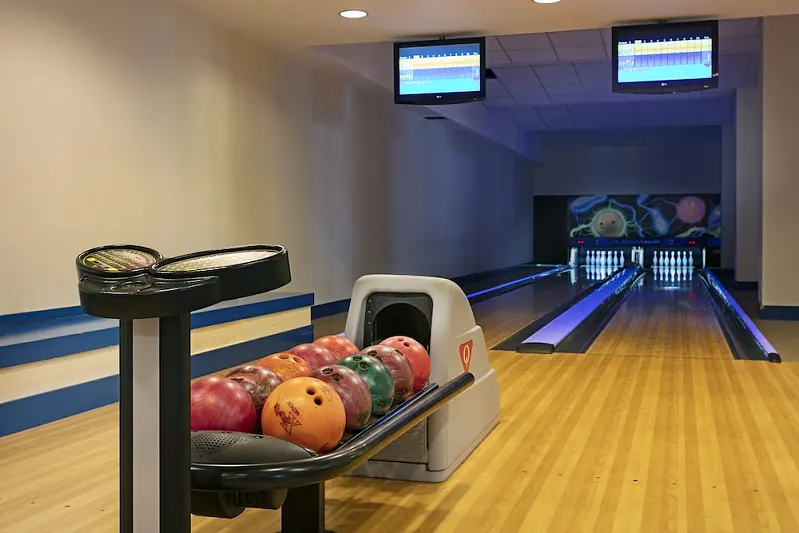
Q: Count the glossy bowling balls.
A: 10